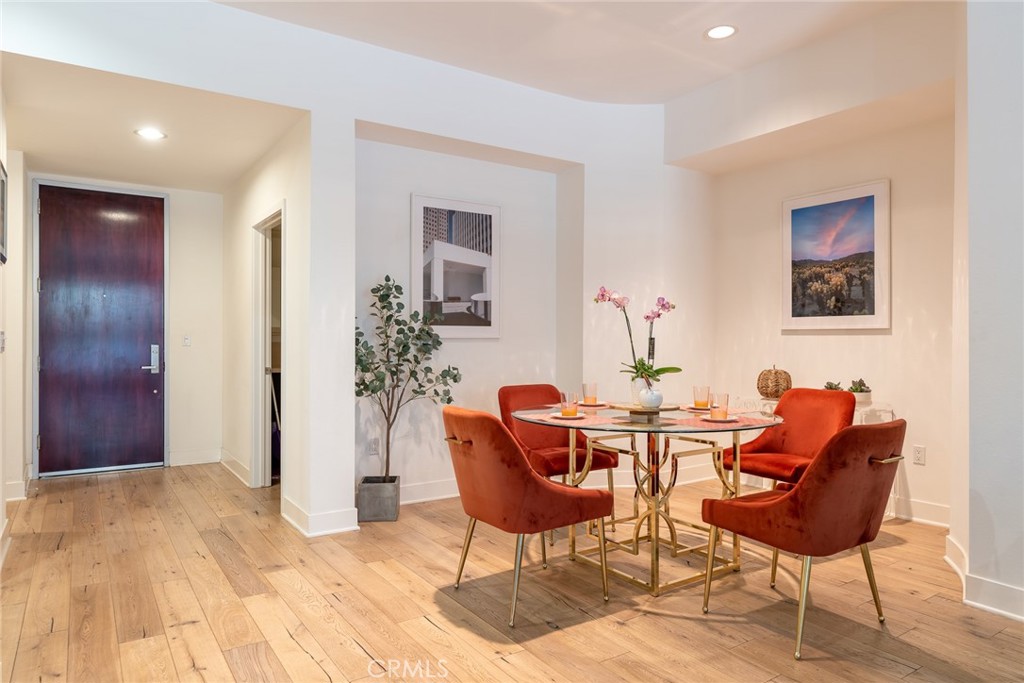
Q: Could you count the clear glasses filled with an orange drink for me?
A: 4